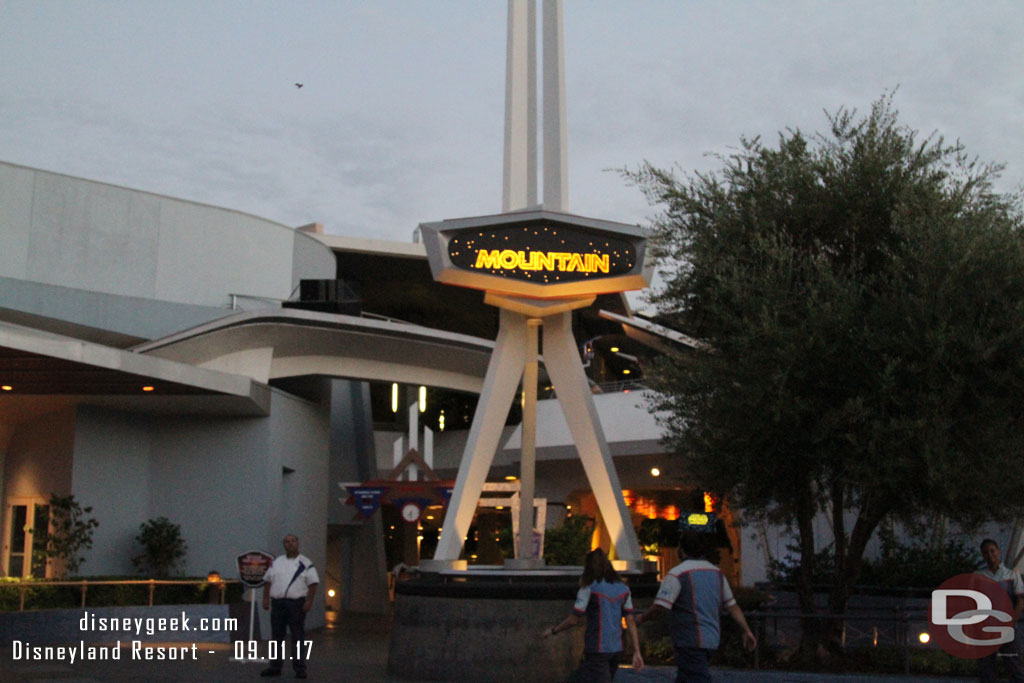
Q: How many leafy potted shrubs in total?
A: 2